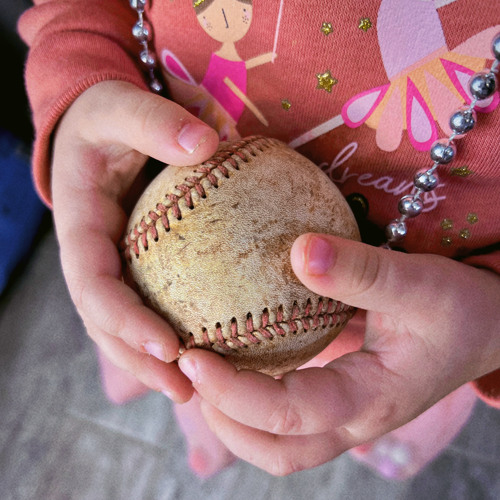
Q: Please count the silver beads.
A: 11